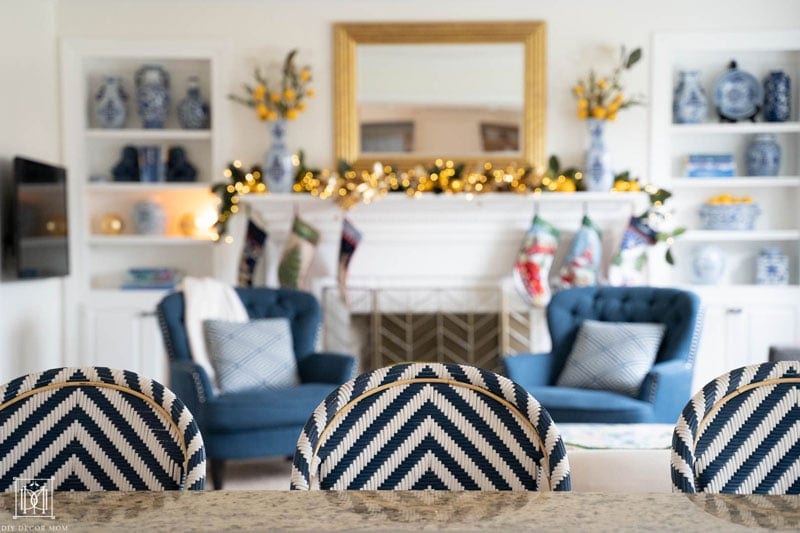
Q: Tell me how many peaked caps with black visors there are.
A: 0